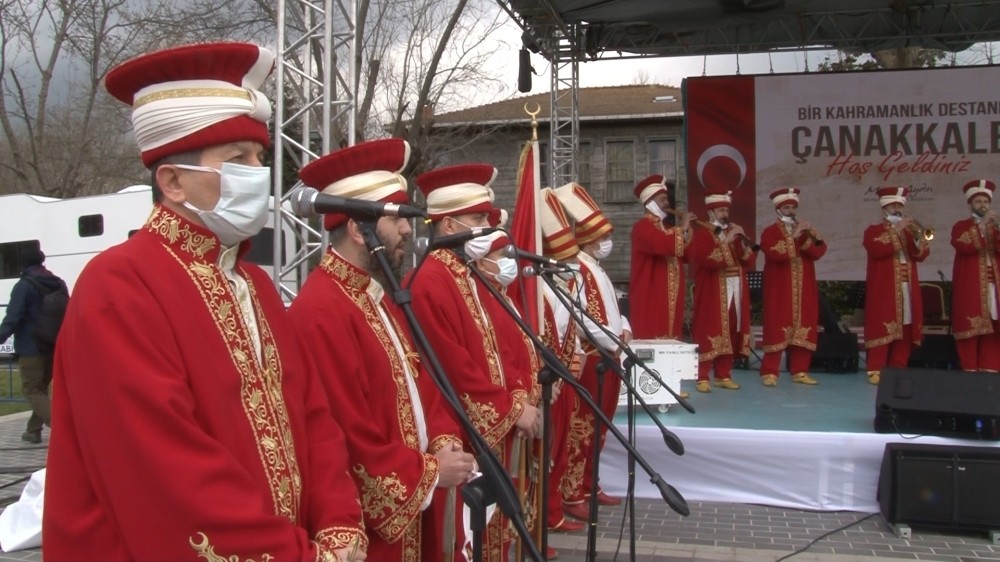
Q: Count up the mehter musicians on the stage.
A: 5